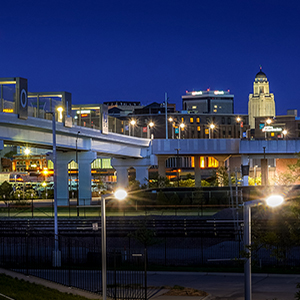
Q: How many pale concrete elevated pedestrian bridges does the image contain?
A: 1